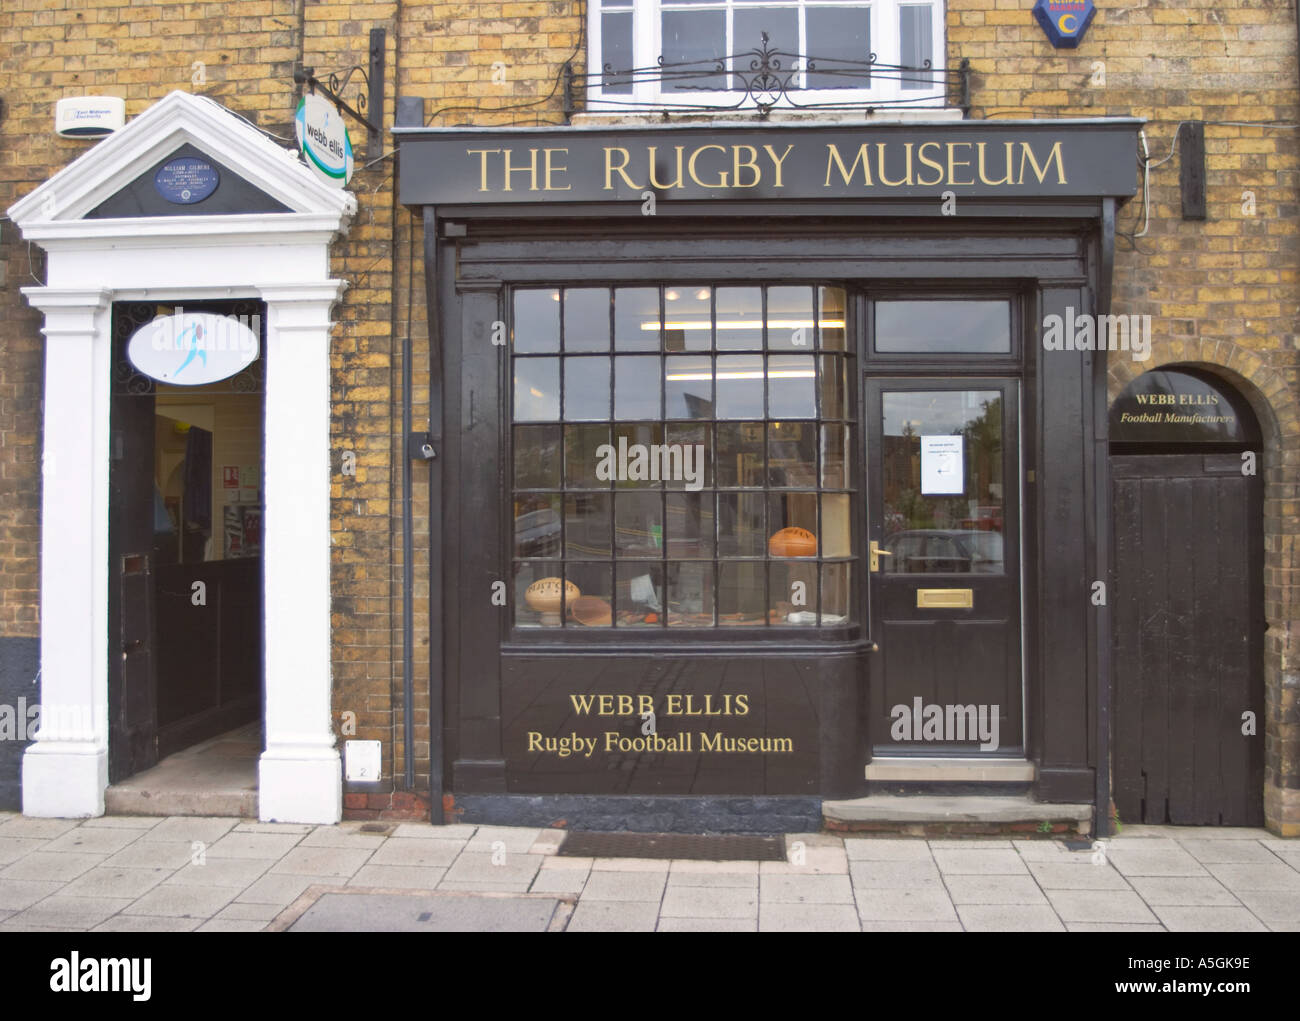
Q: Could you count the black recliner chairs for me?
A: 0